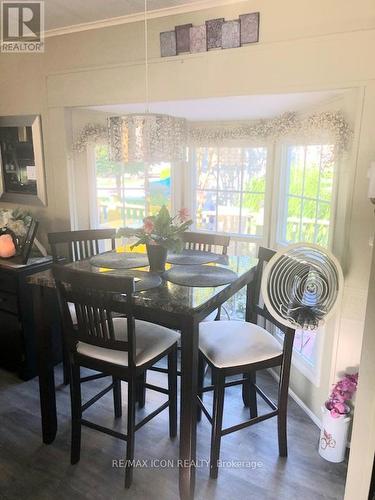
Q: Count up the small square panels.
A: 6